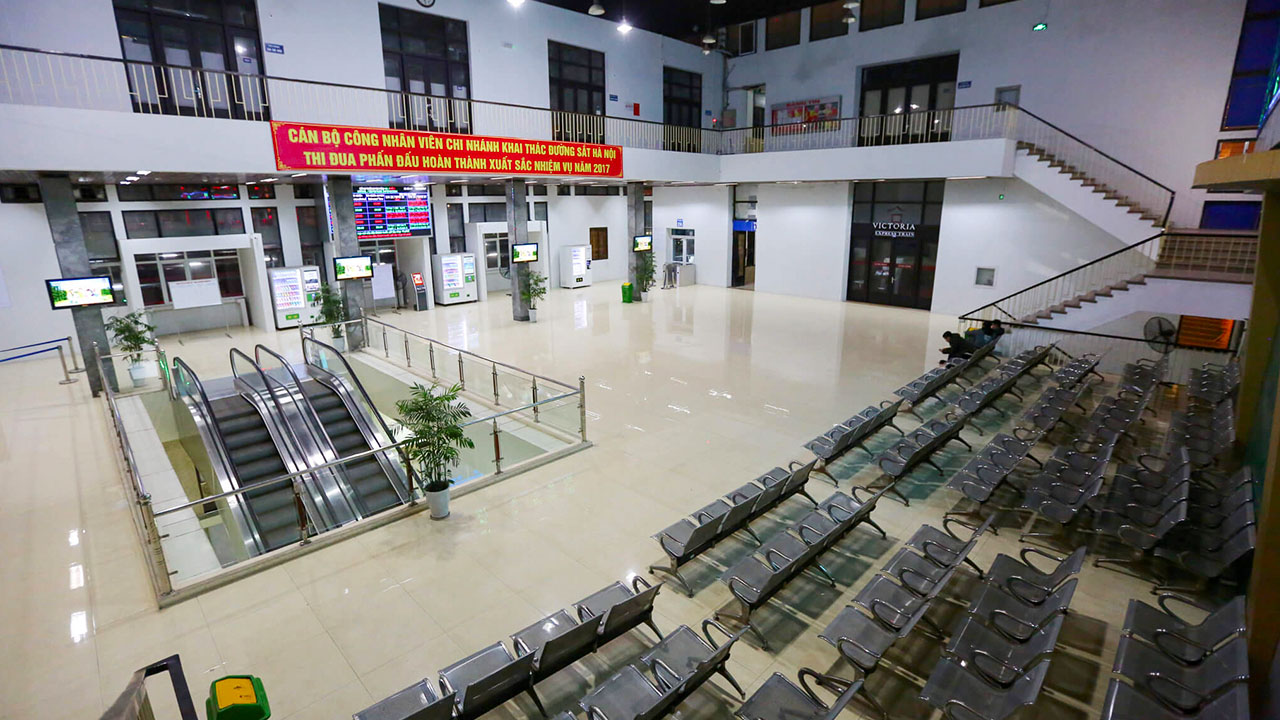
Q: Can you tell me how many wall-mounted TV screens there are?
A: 4